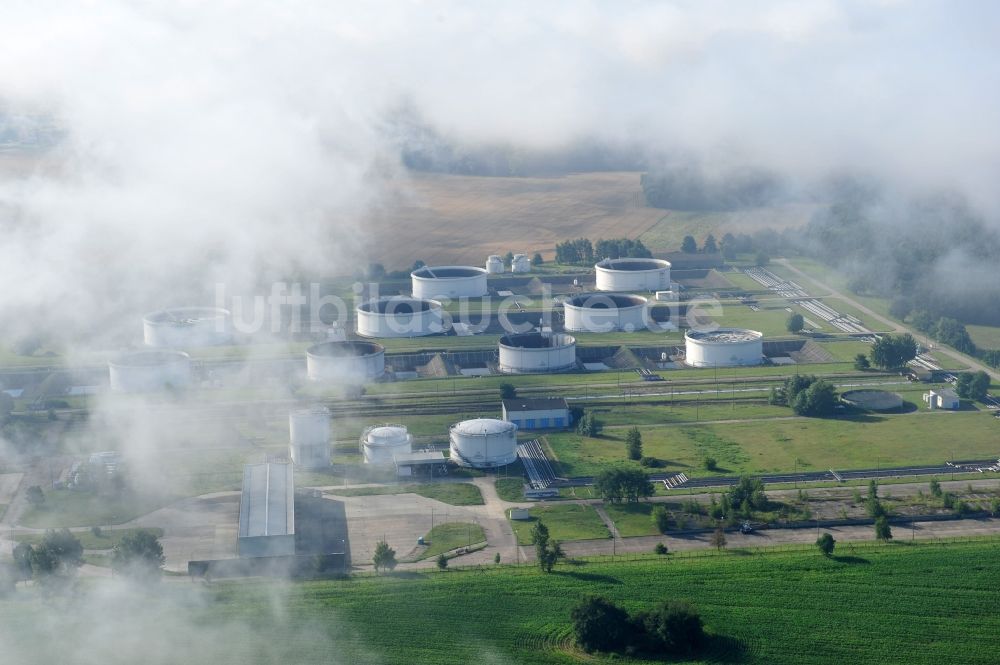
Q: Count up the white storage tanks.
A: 14